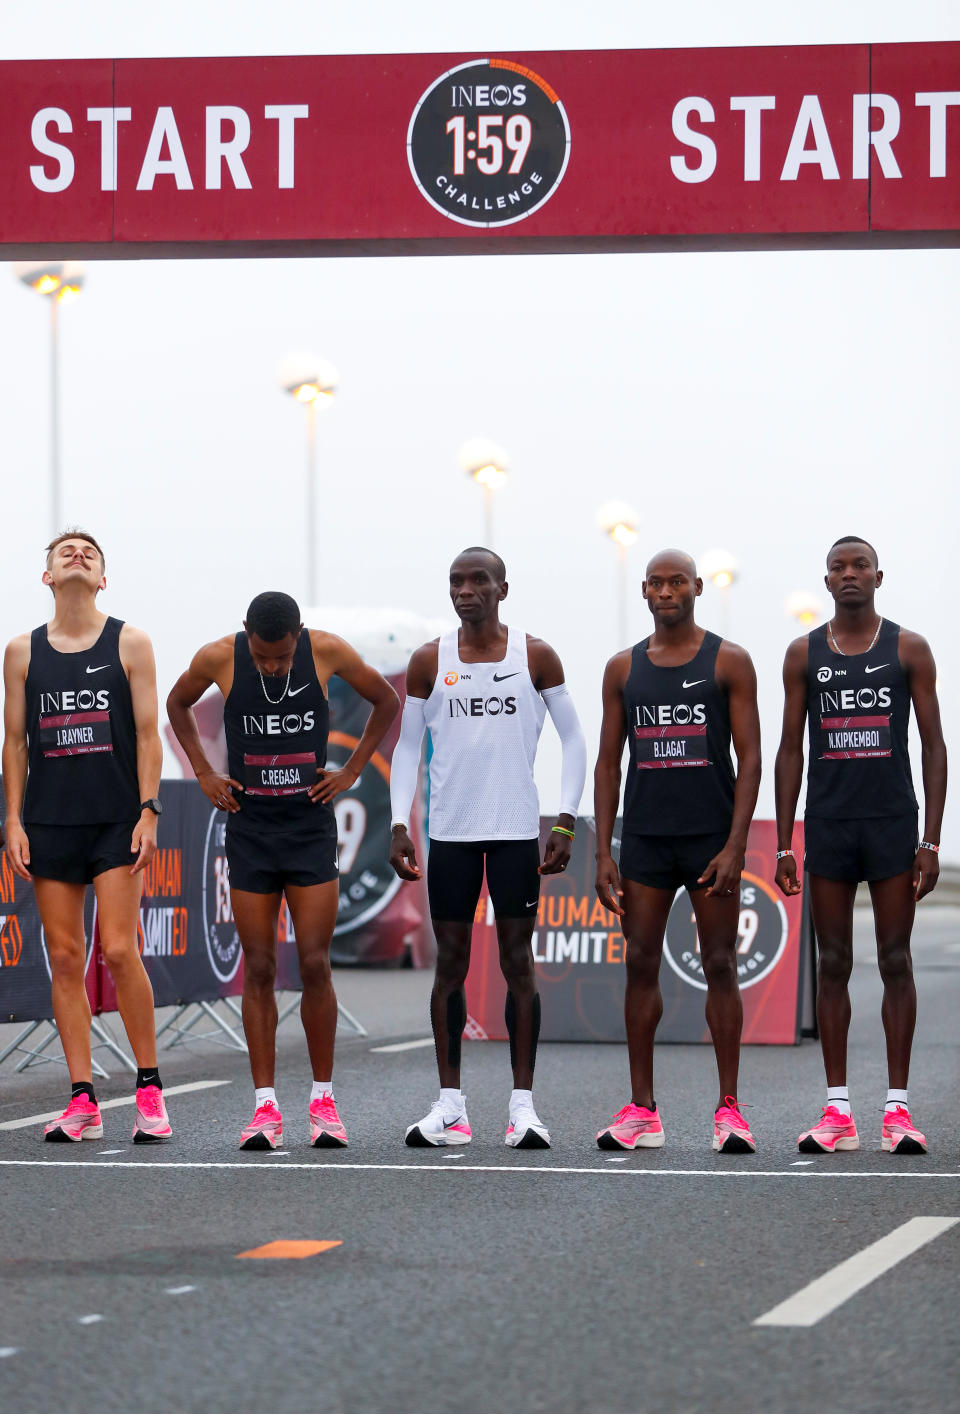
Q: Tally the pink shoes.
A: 8